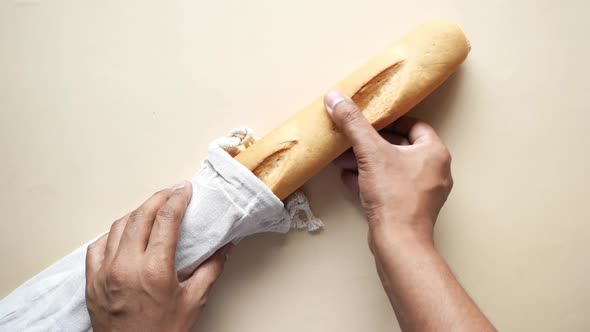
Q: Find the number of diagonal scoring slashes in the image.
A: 2